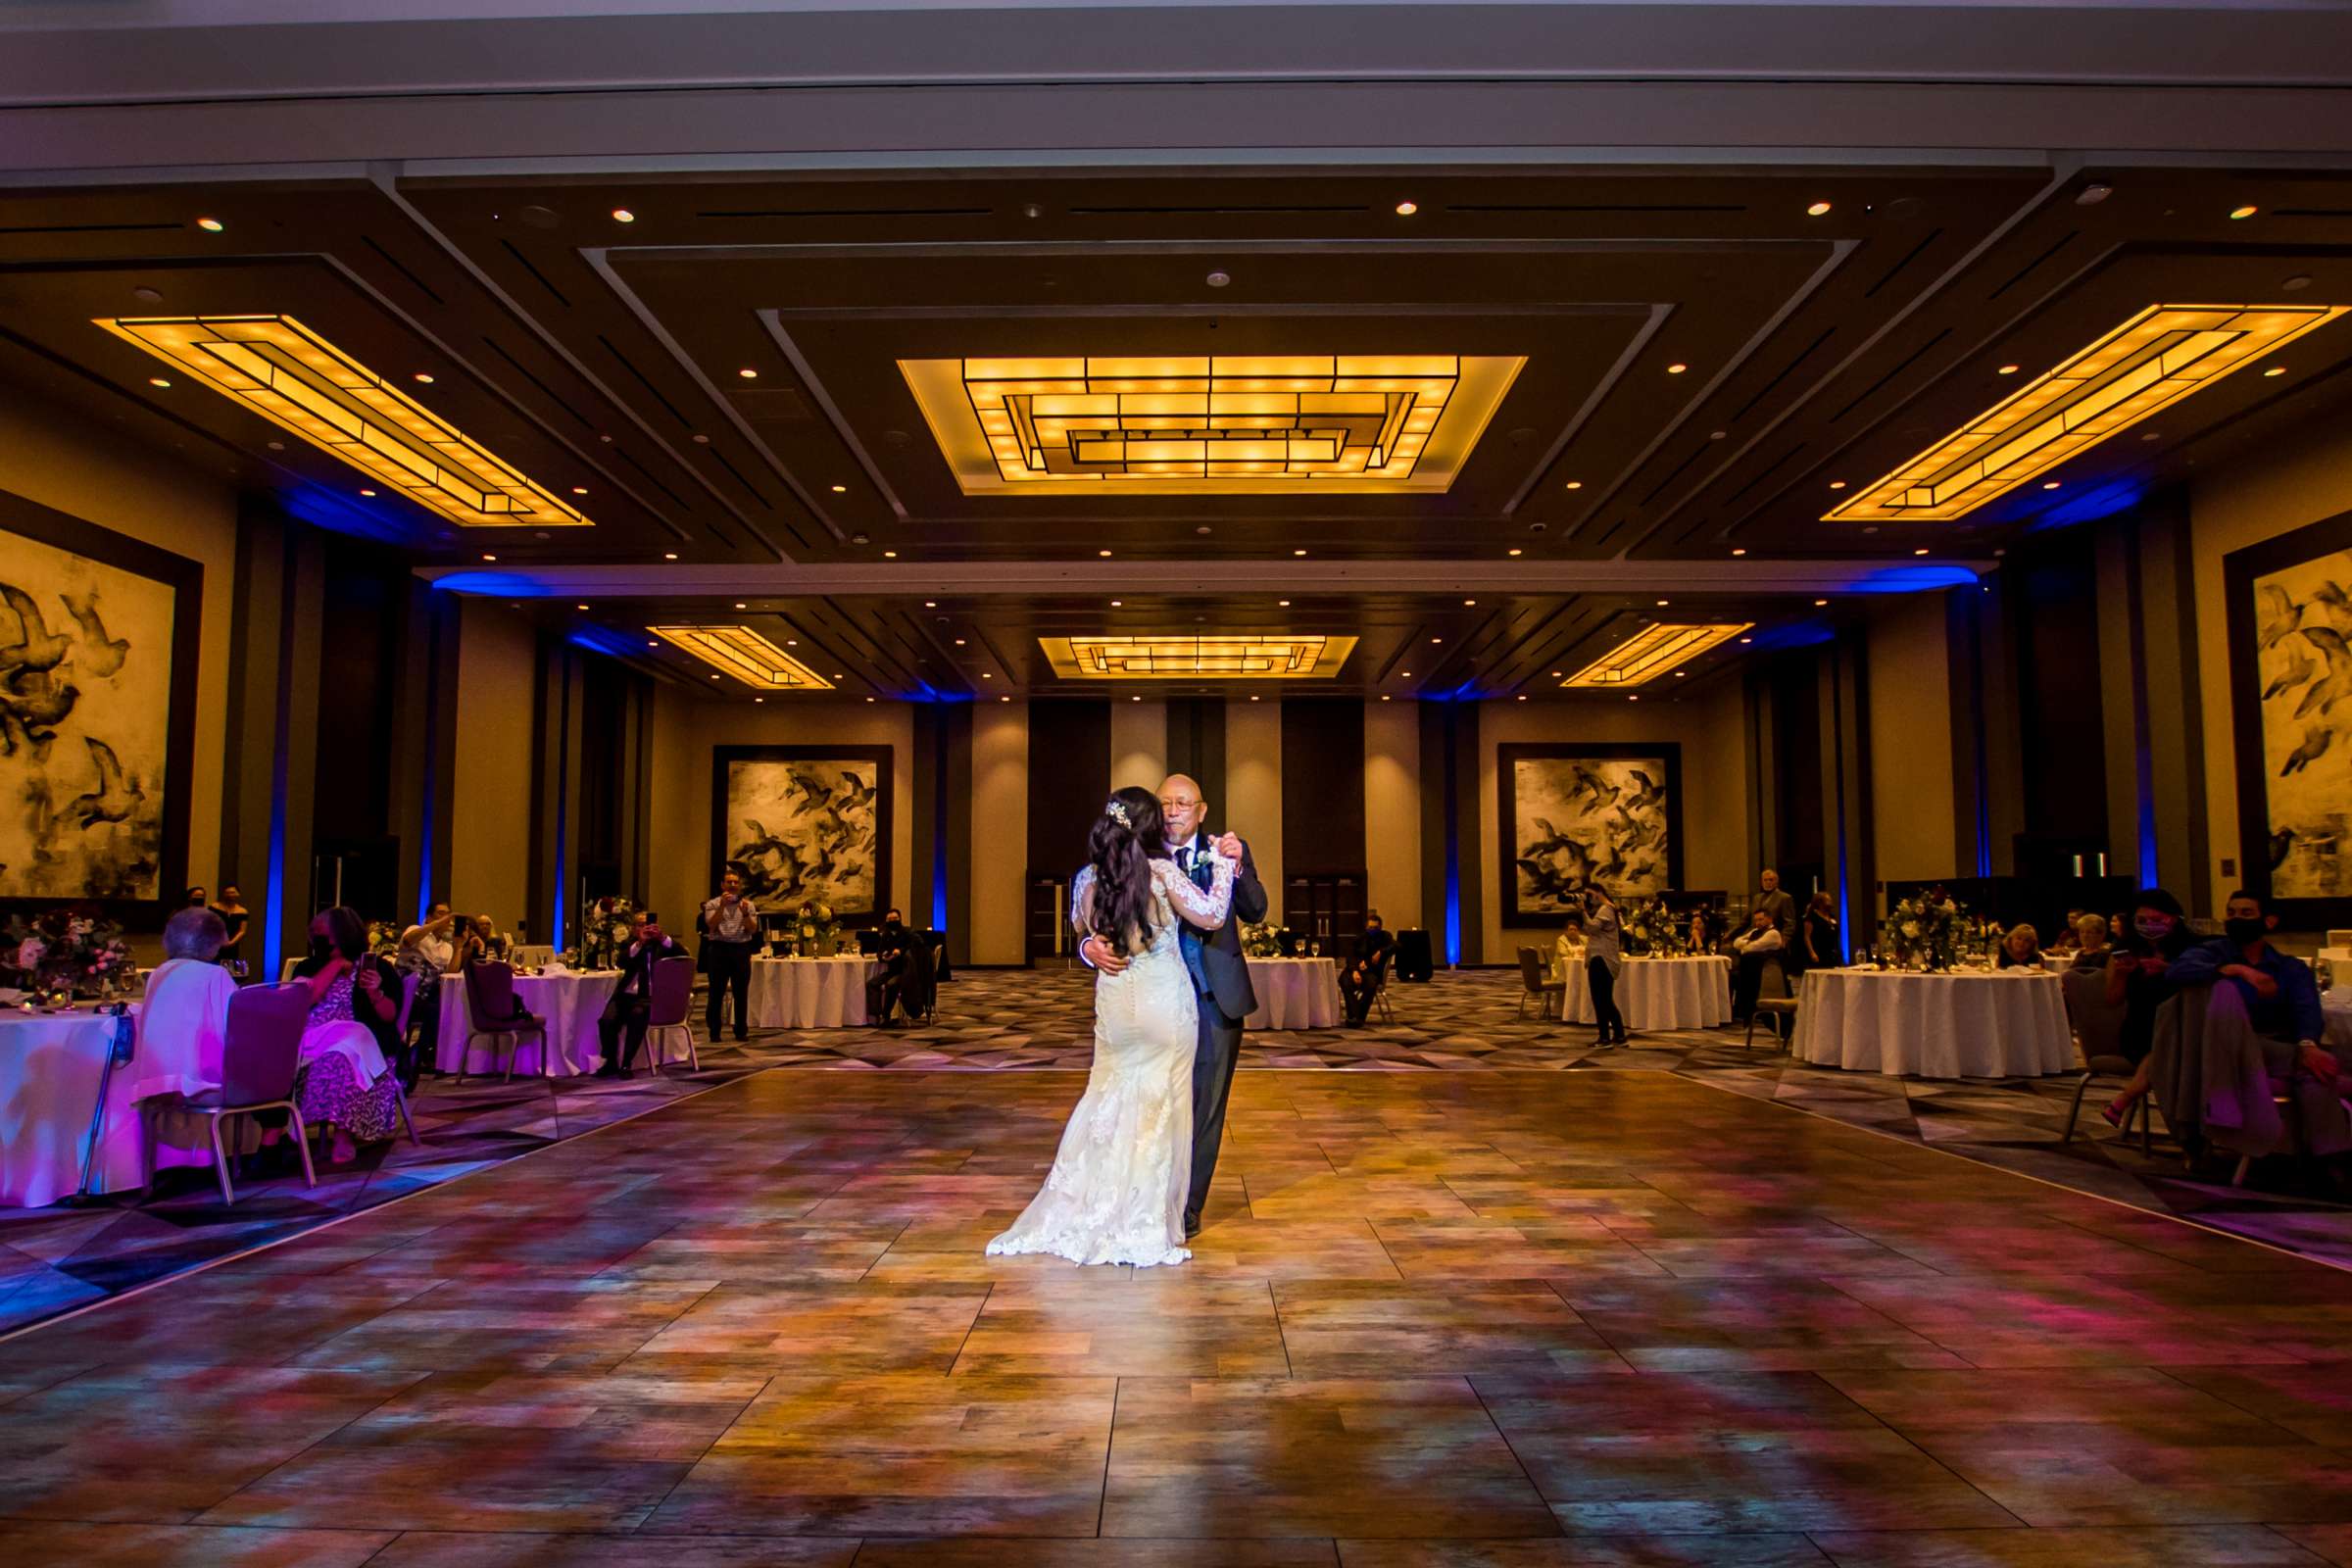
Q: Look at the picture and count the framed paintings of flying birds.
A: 4